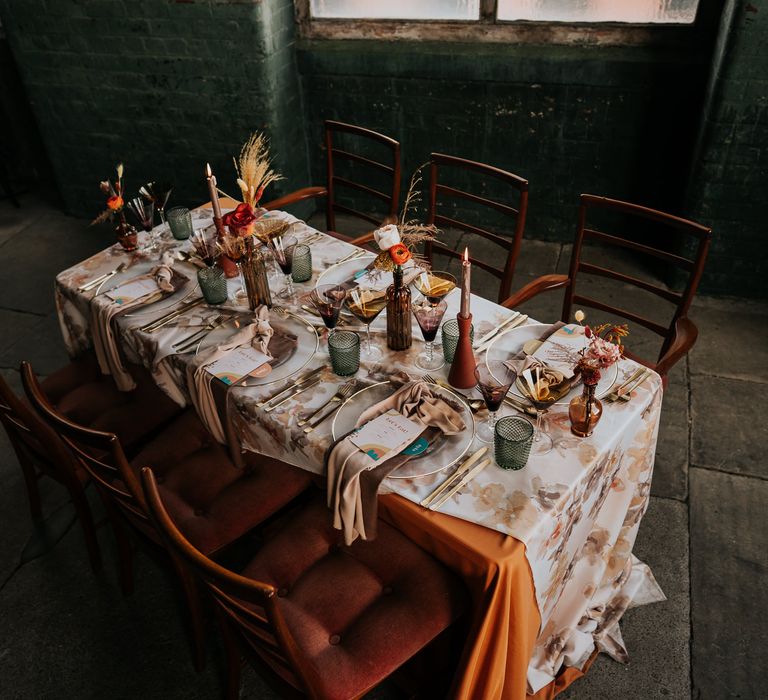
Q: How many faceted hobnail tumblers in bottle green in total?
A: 6